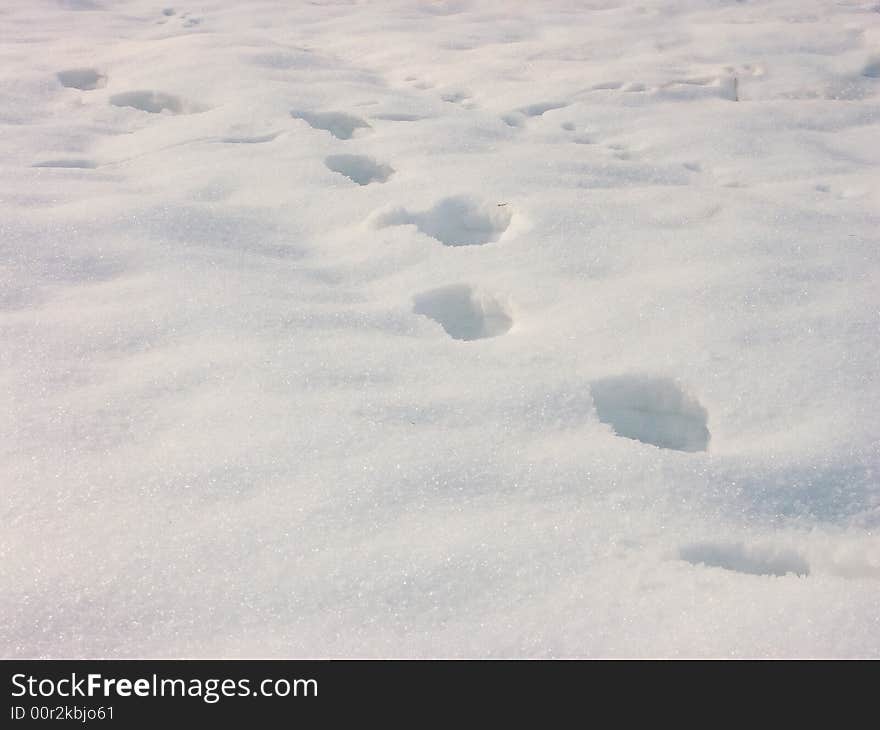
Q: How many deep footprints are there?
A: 8